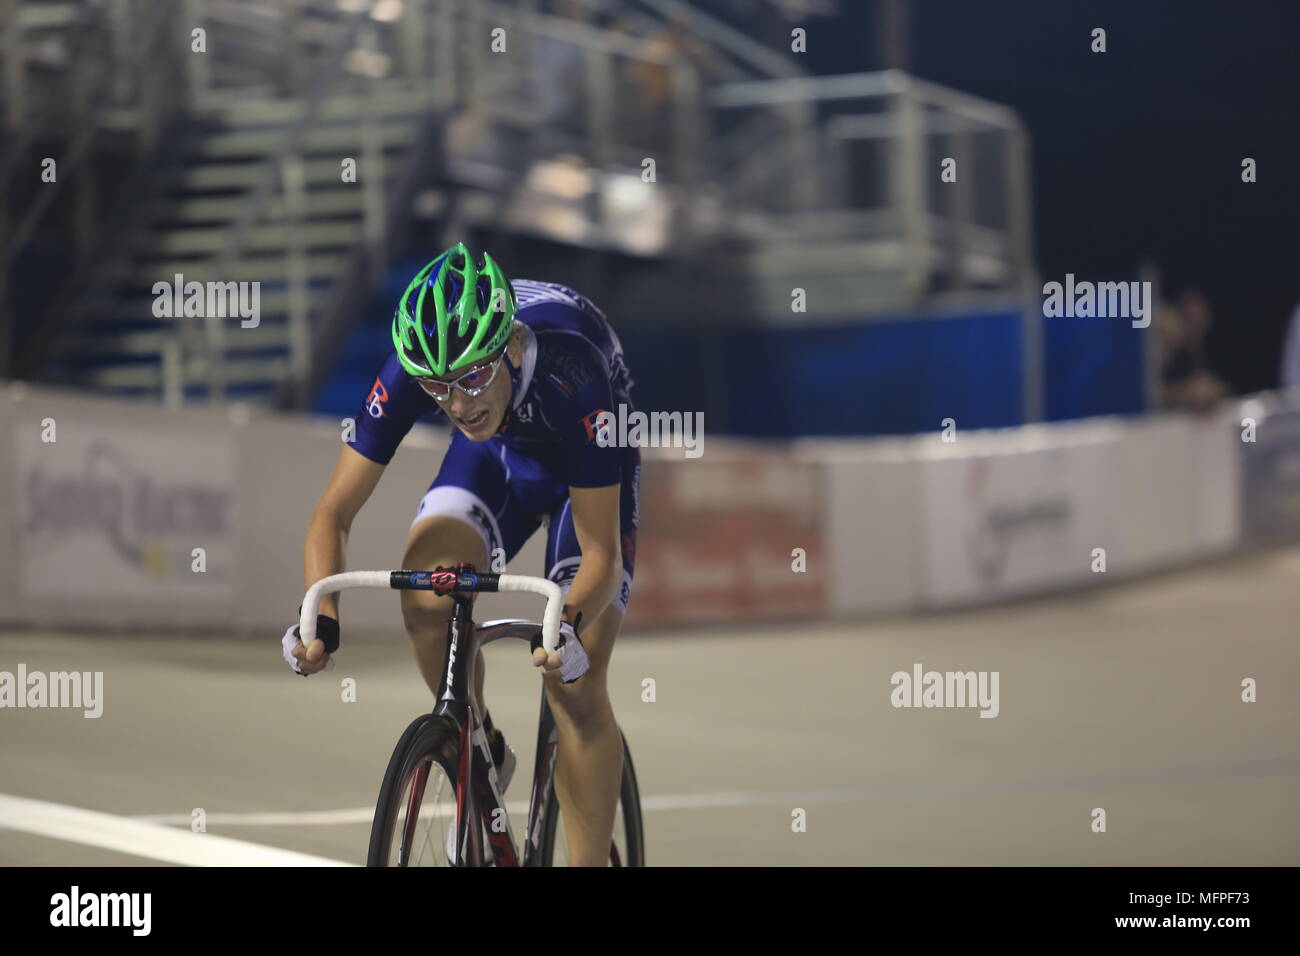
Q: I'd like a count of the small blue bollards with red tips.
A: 0